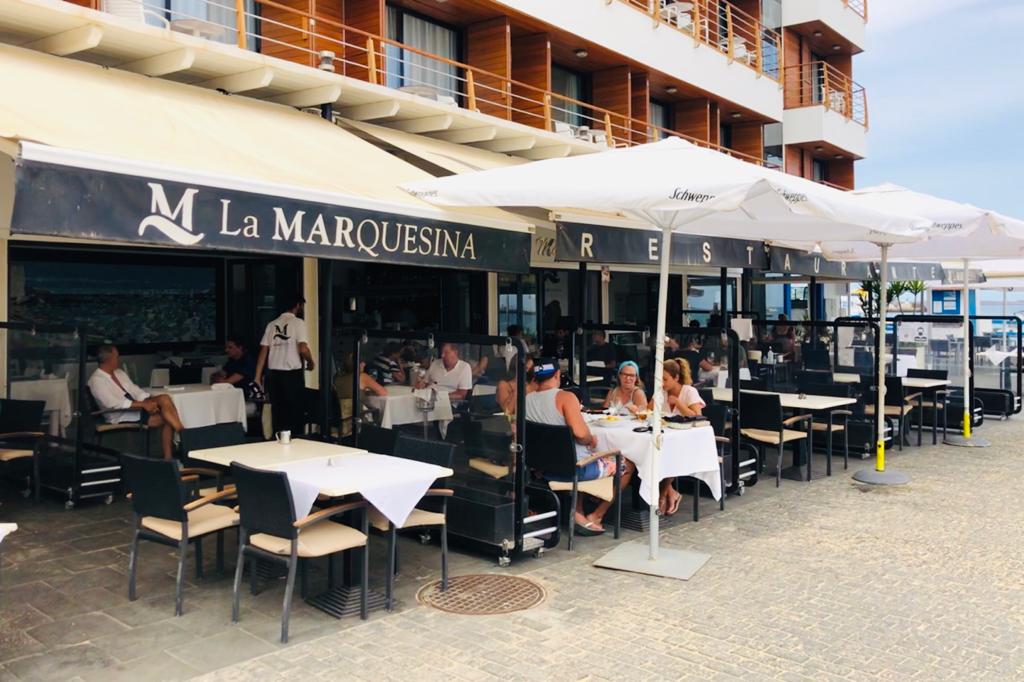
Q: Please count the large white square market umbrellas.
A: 3